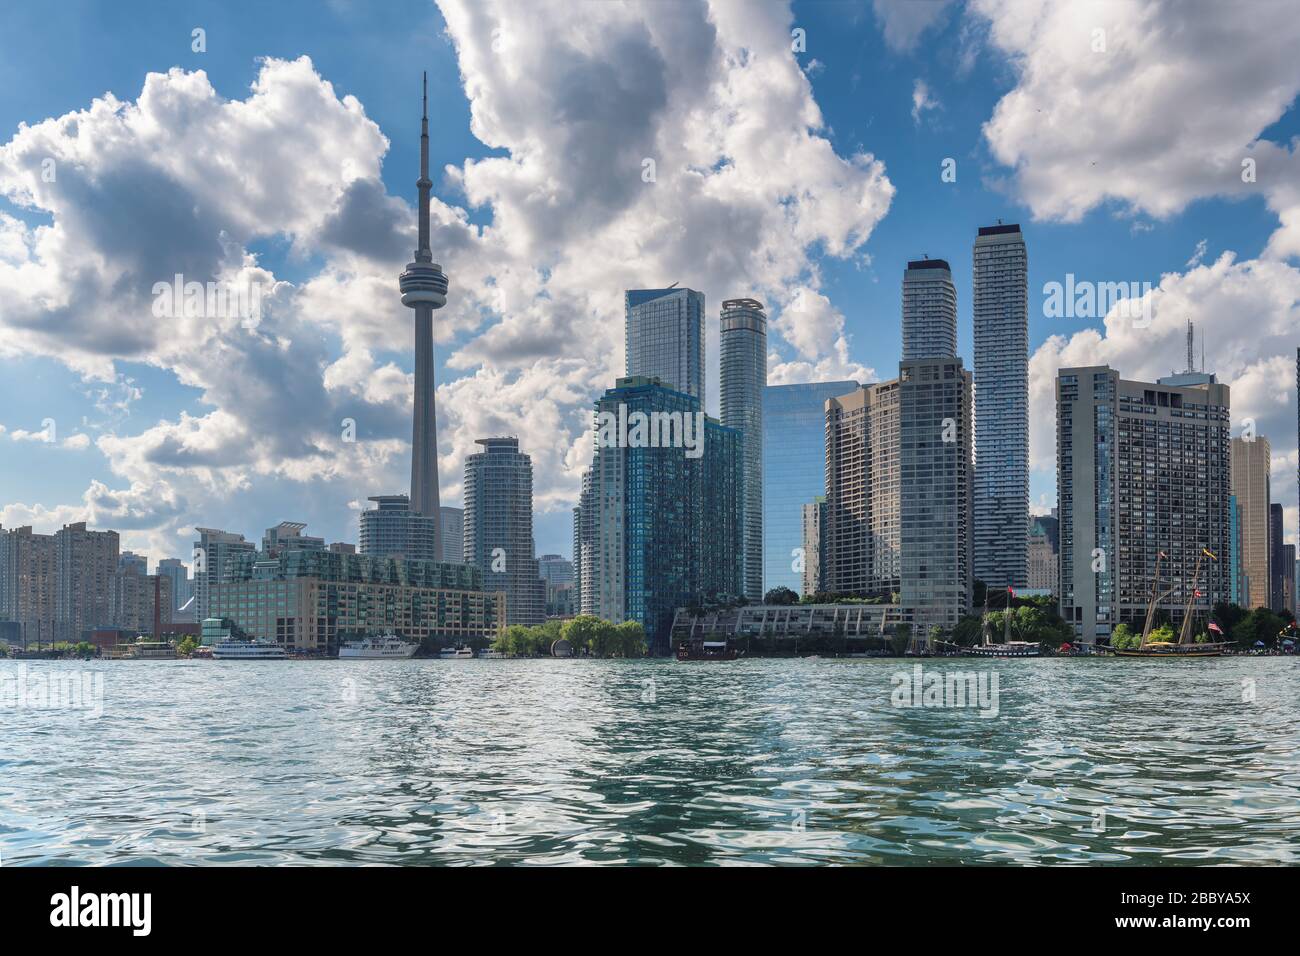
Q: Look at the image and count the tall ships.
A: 2